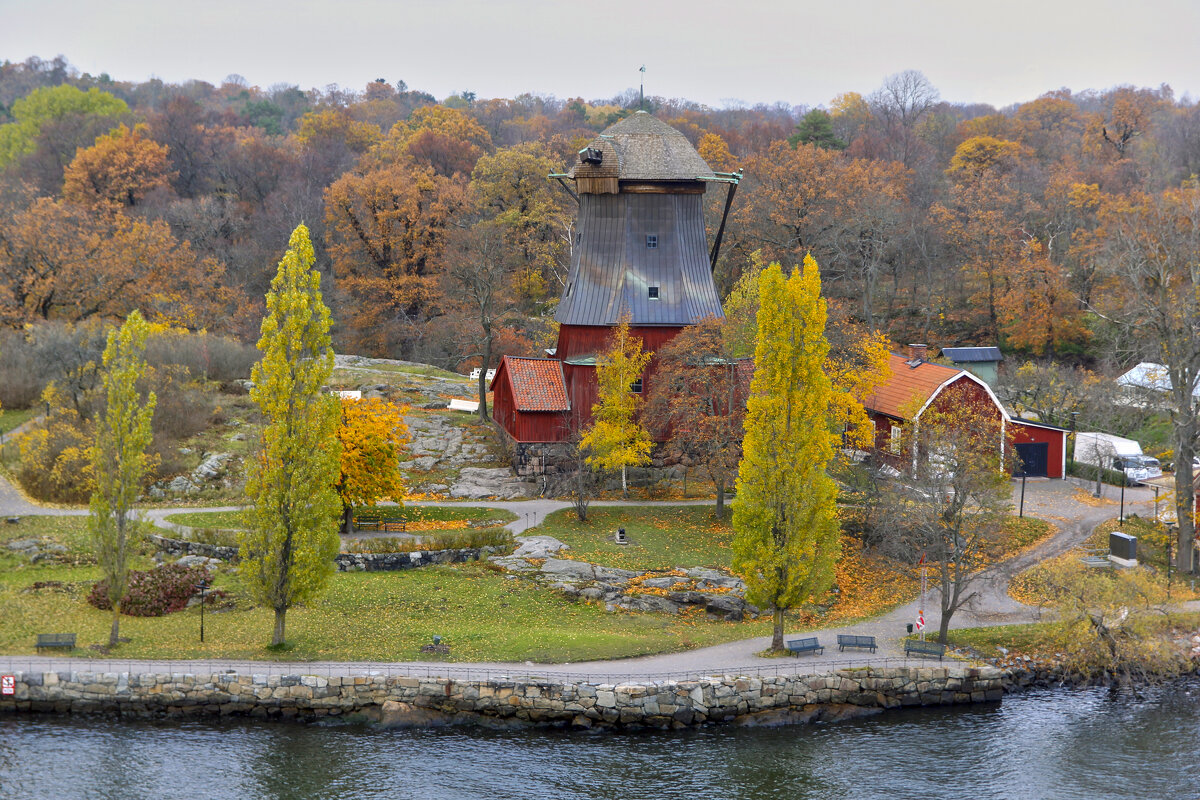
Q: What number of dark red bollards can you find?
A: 0